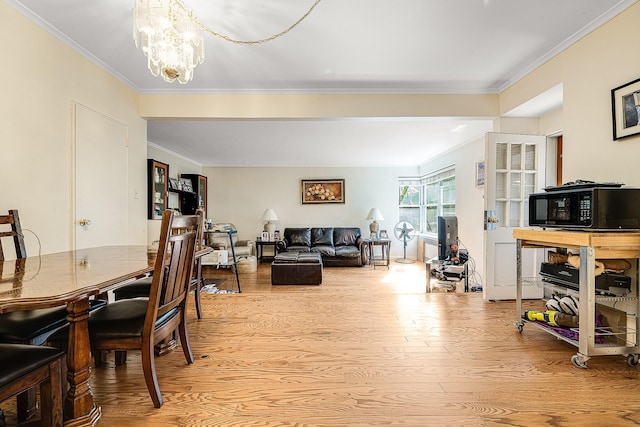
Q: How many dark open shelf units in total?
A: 1